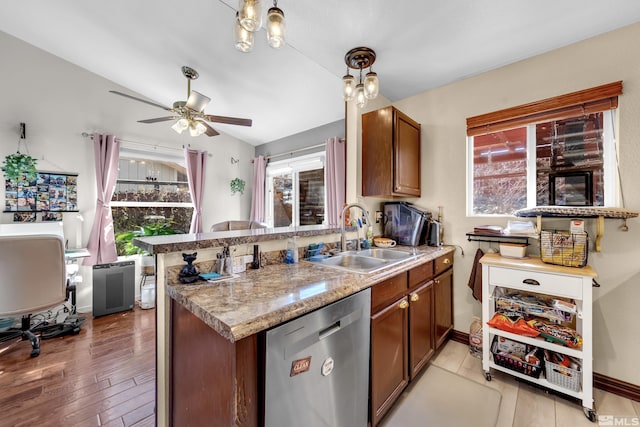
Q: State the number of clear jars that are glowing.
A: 6